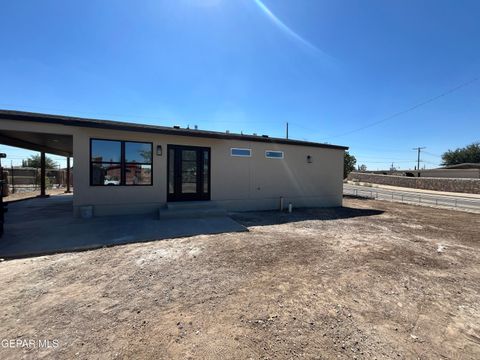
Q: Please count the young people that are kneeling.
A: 0